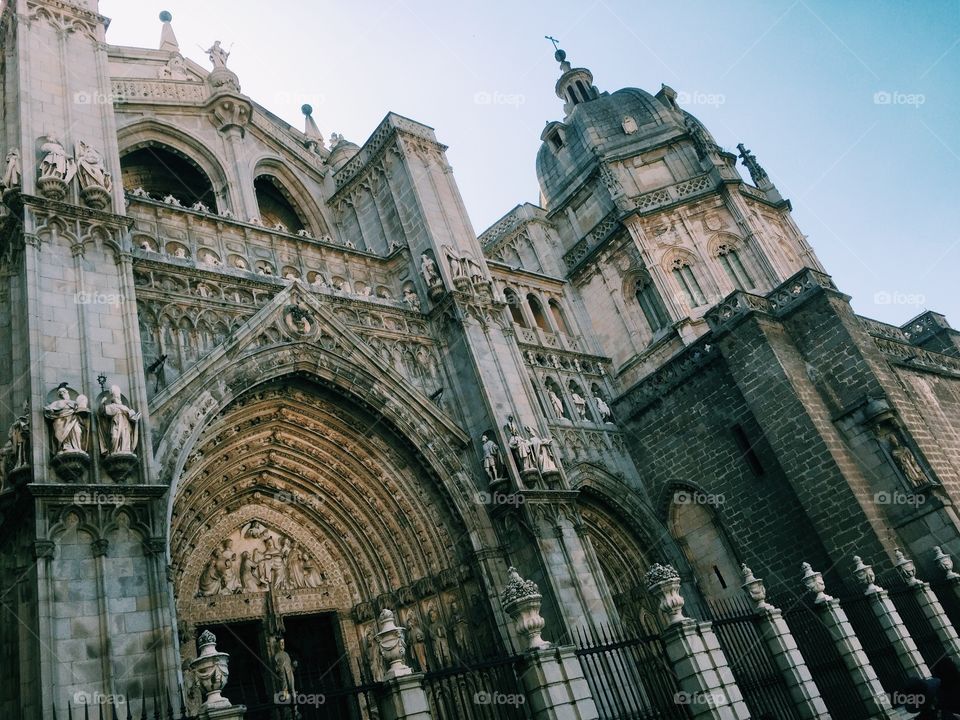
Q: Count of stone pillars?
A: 9